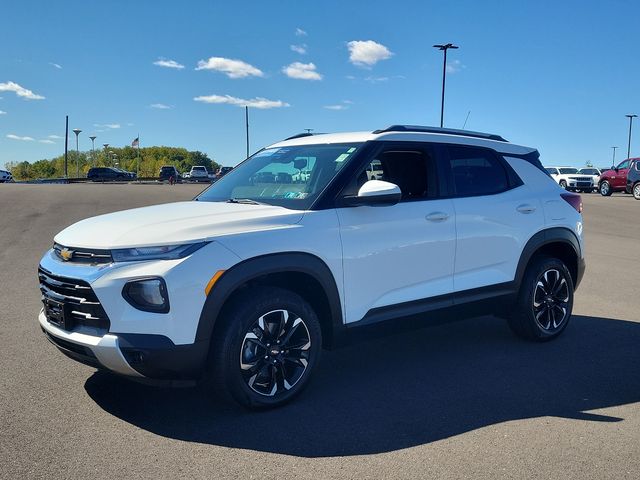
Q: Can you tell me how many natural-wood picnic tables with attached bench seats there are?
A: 0